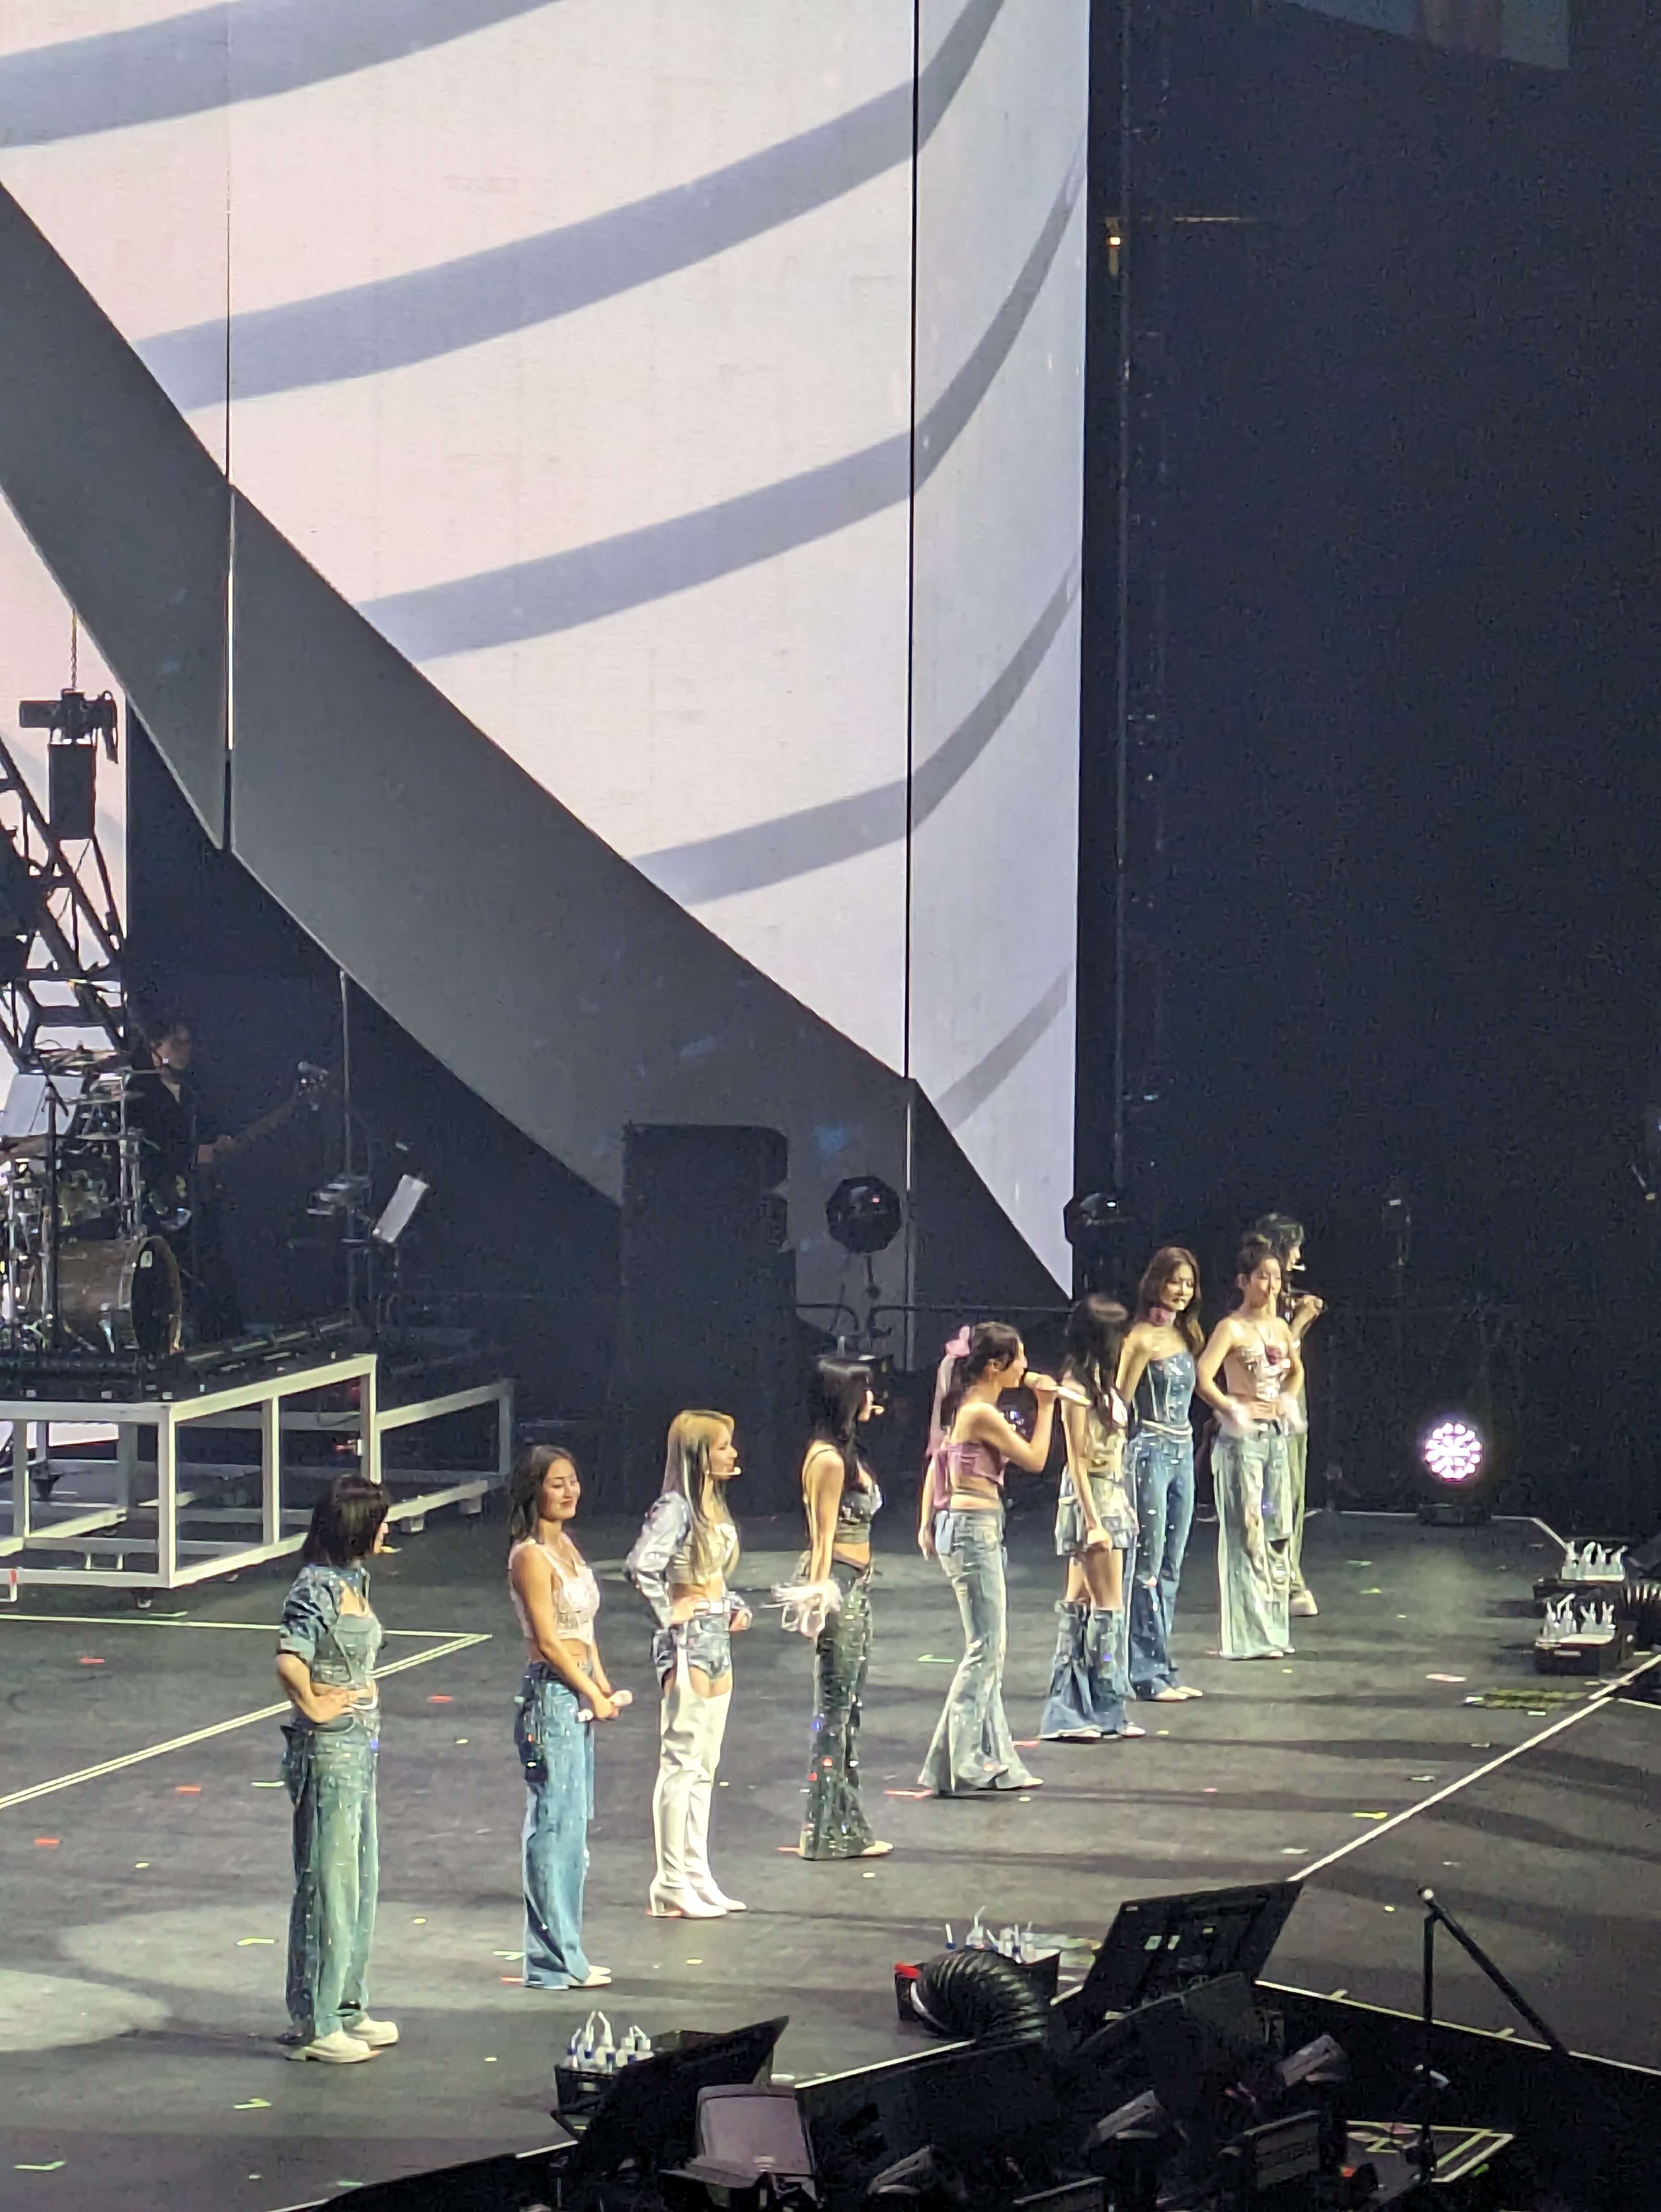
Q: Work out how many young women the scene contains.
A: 9